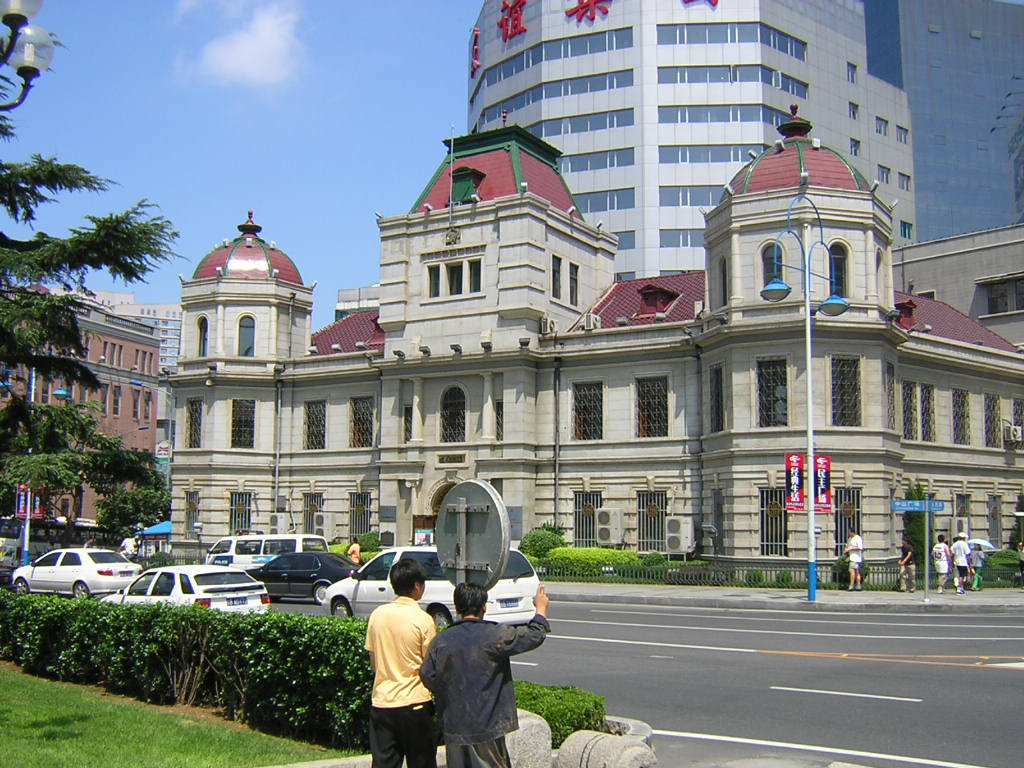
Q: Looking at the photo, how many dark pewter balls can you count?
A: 0